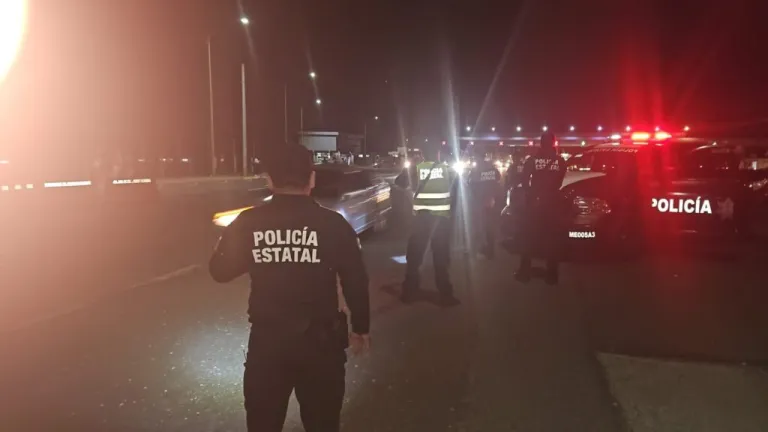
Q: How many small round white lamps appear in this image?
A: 13